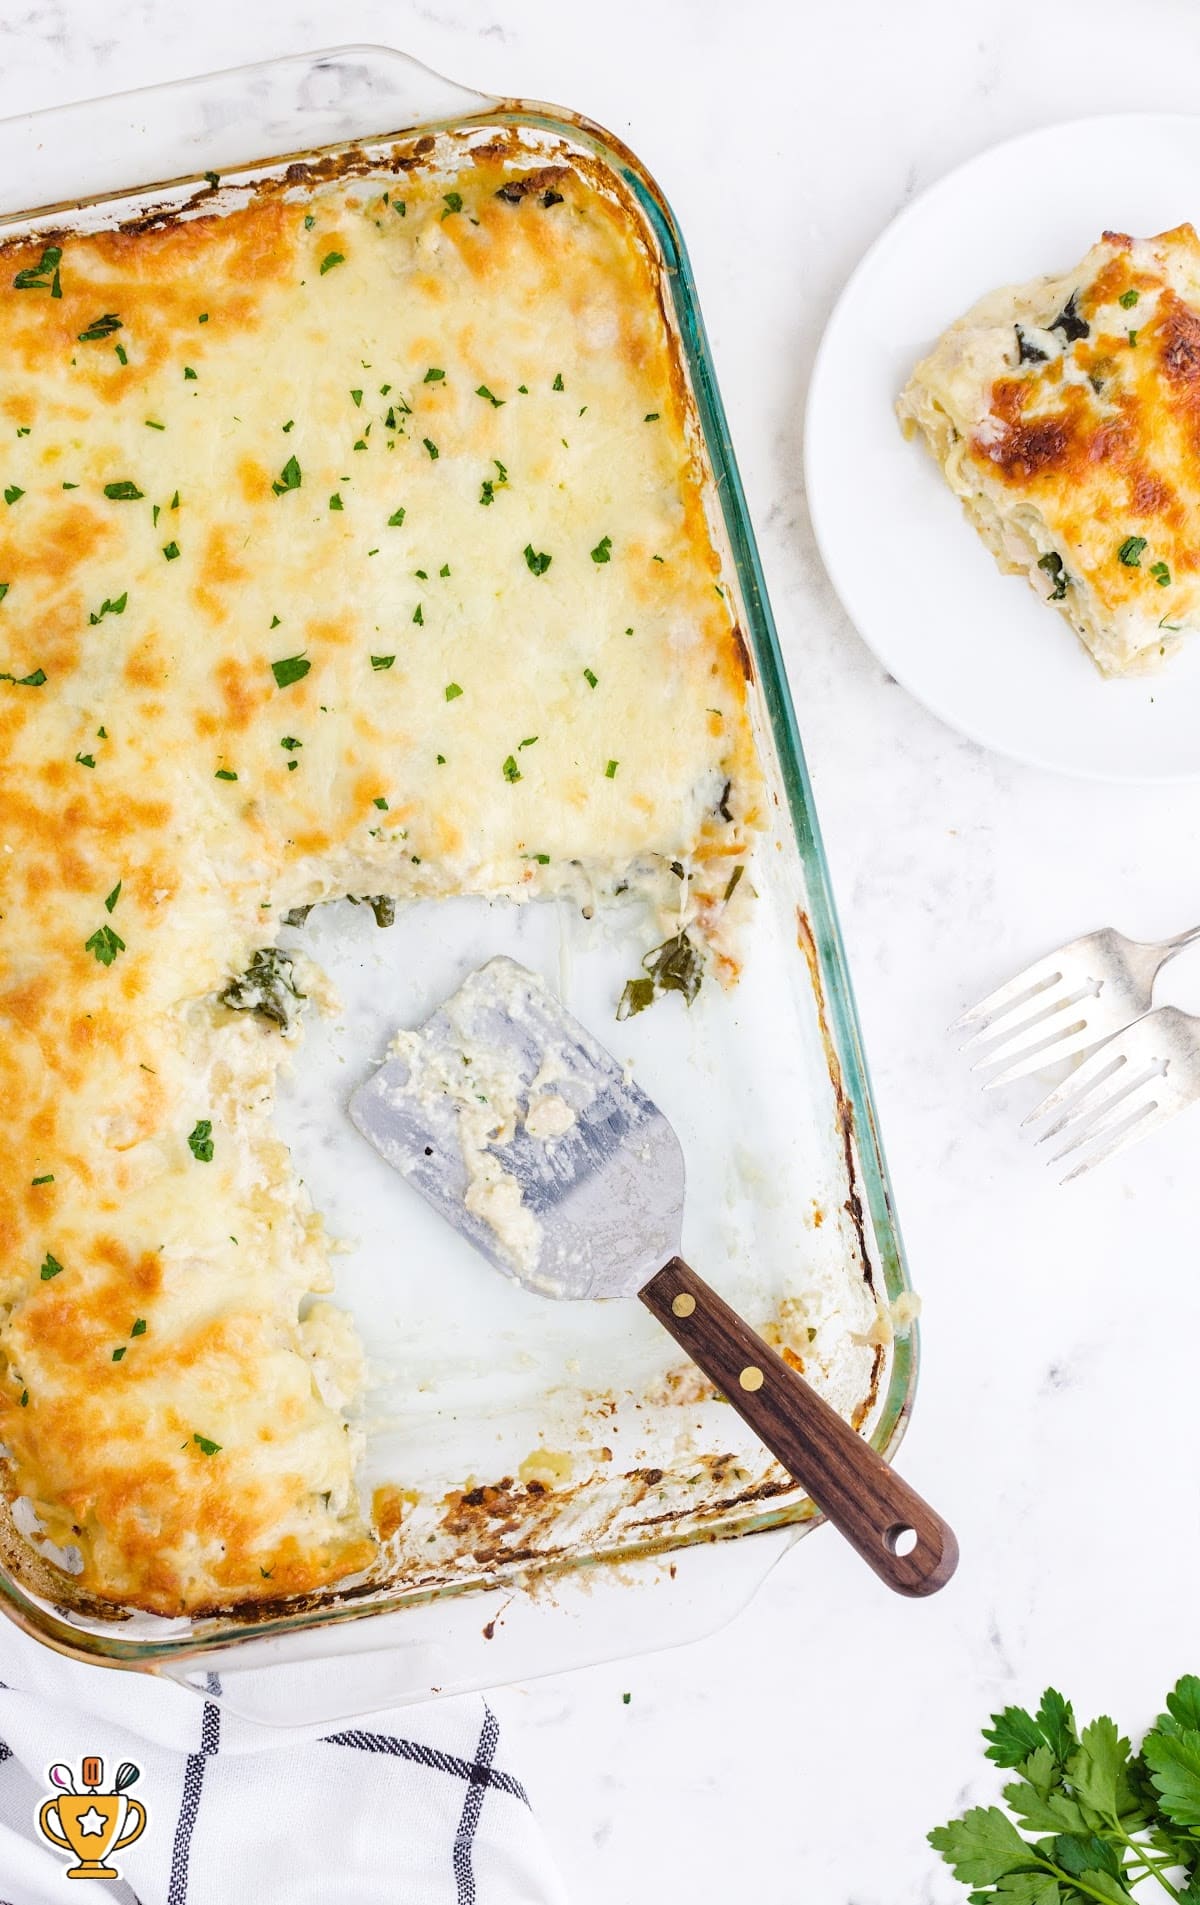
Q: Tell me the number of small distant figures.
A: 0